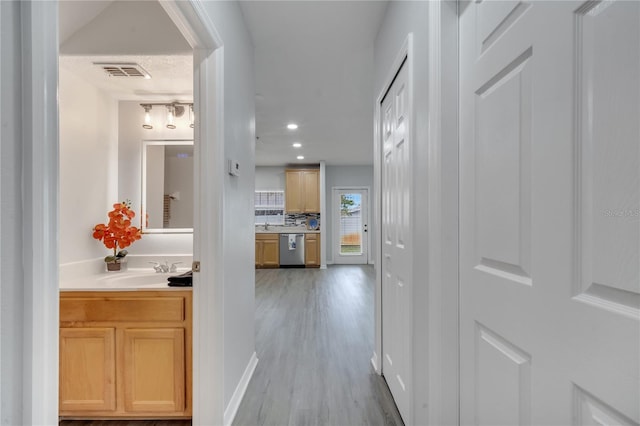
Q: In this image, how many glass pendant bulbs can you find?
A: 3